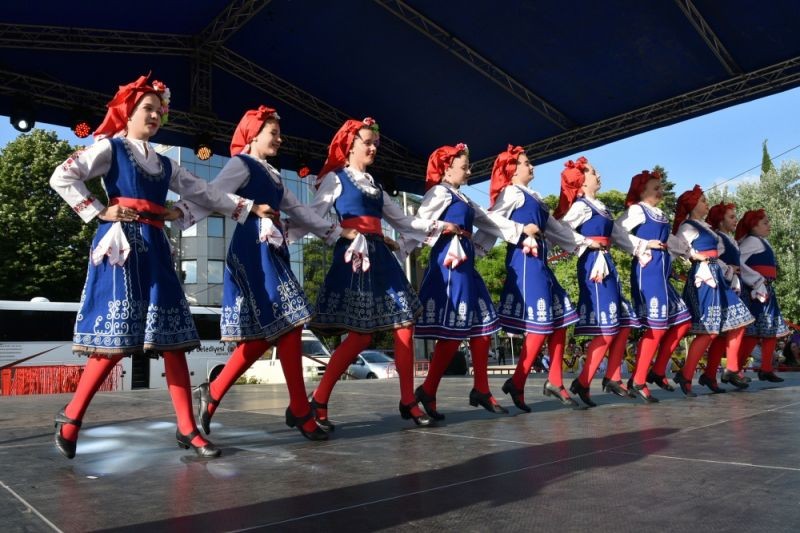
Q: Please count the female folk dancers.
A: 10